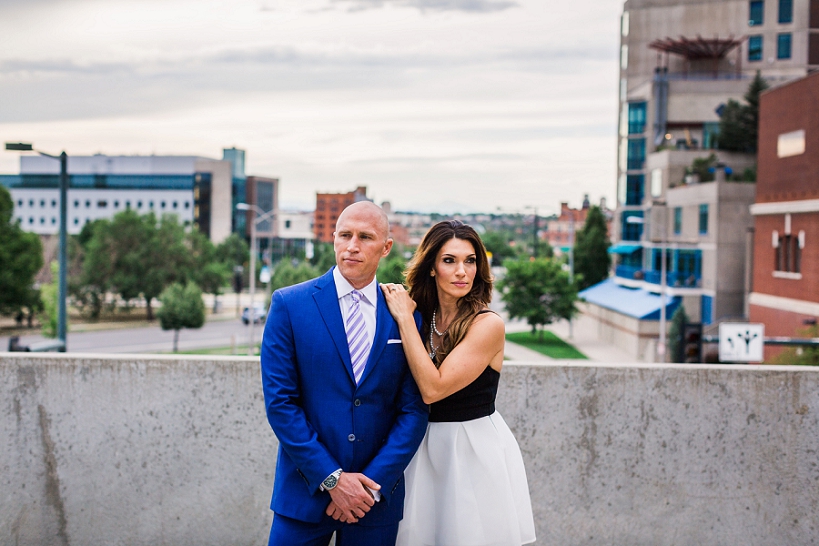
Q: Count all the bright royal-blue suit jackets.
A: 1